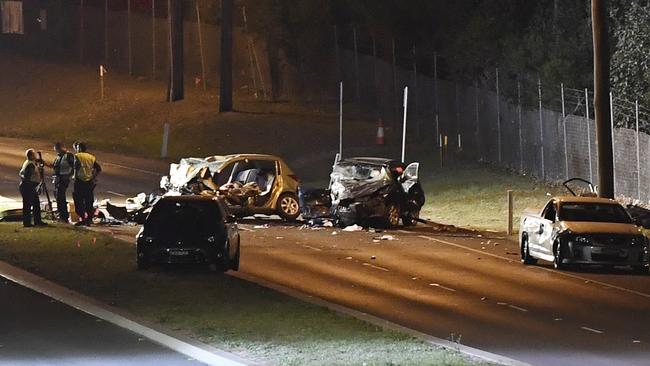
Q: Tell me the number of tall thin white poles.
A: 2